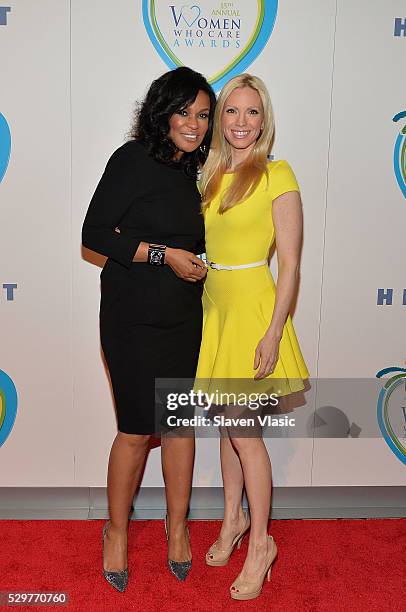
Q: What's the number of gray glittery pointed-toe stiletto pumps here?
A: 2